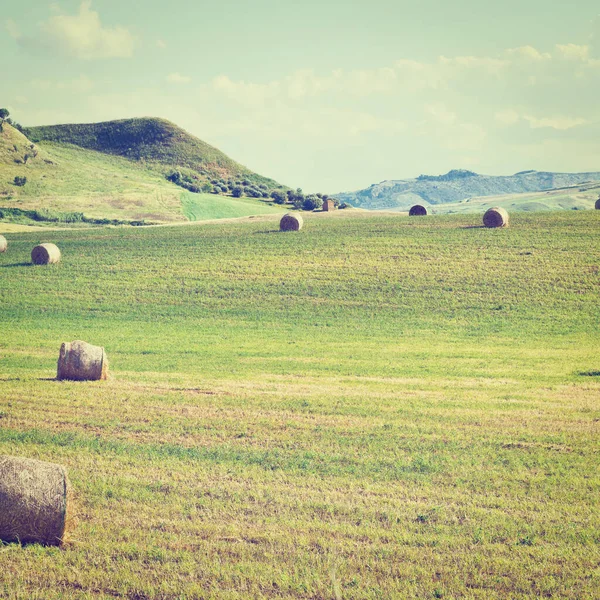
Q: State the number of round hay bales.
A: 8